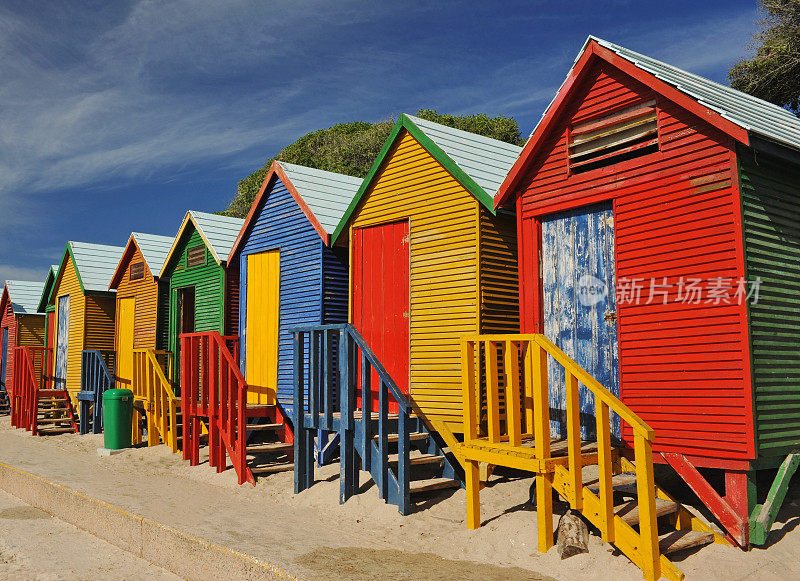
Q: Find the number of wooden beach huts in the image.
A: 8